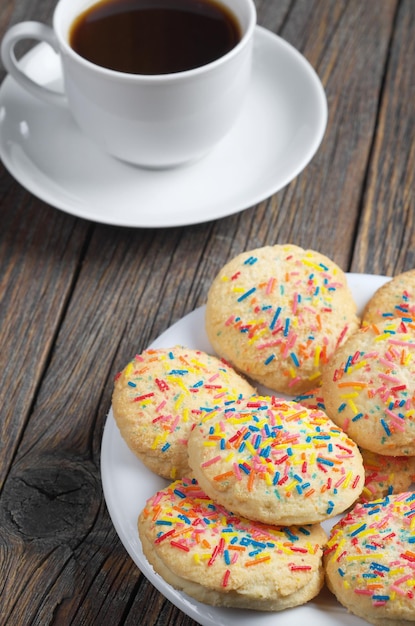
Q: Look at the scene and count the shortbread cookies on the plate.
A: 8